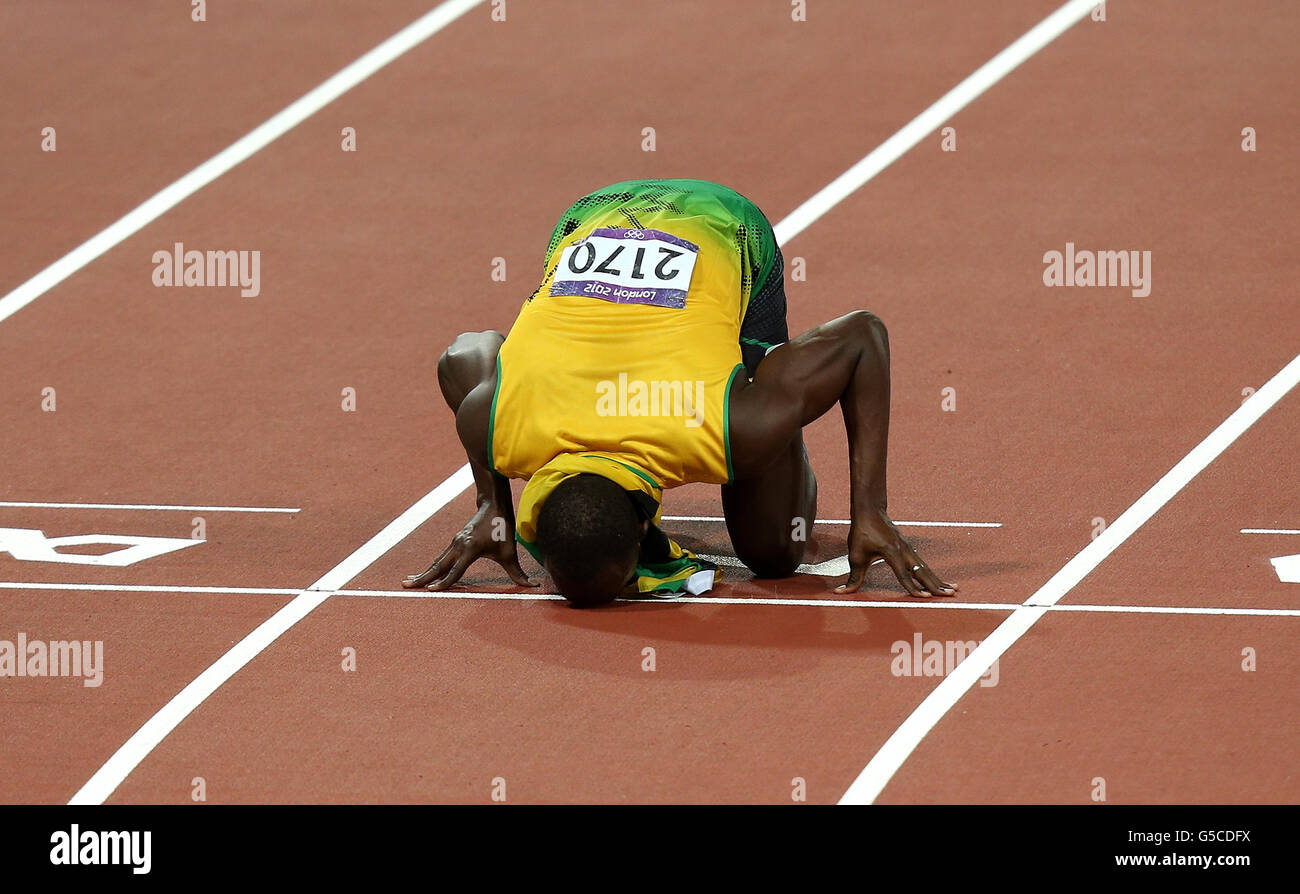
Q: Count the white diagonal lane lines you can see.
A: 3